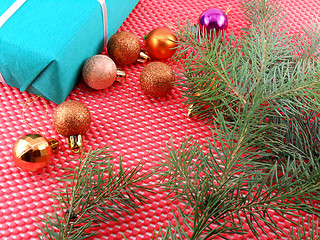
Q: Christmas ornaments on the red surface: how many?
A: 7